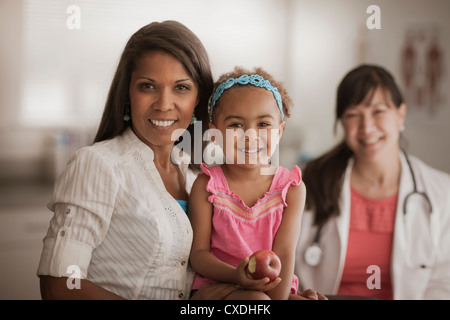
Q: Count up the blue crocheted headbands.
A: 1